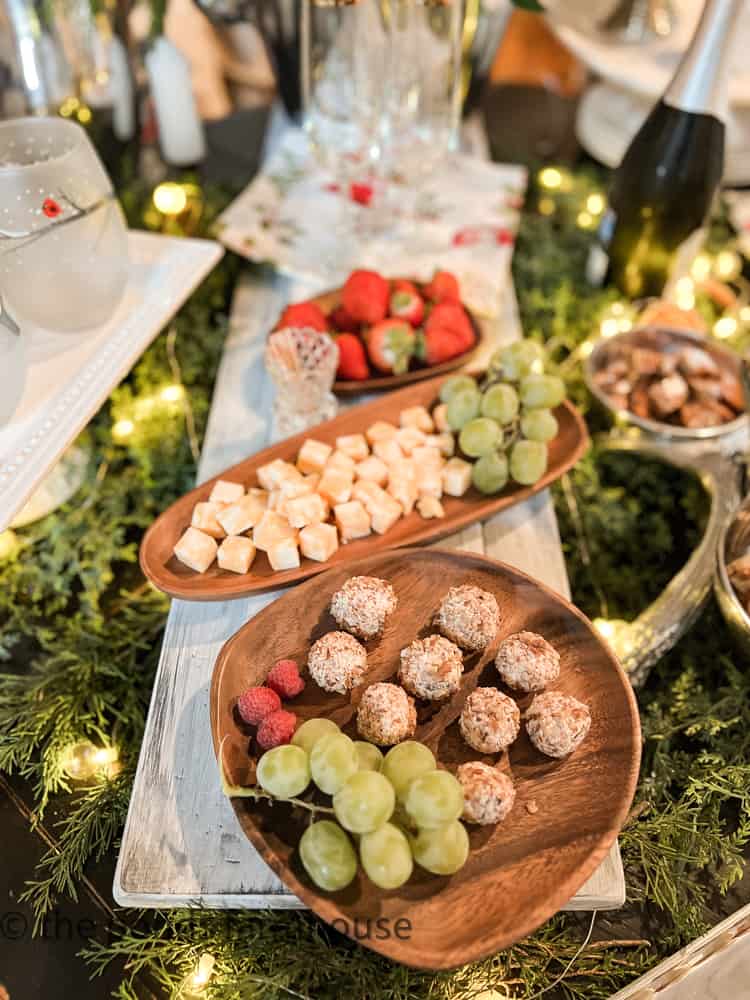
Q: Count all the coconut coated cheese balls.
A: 9